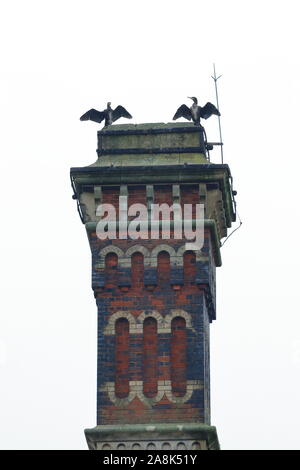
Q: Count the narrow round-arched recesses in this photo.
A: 7